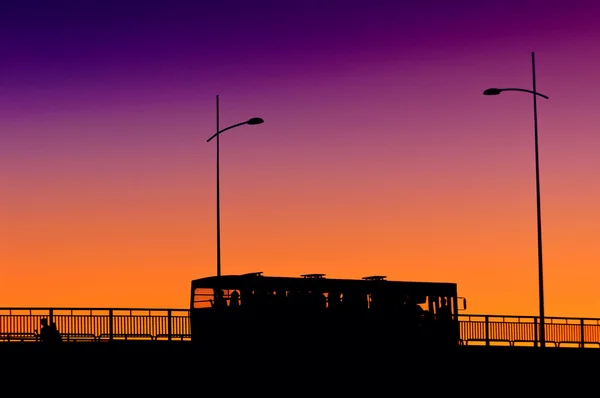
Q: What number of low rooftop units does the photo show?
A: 3